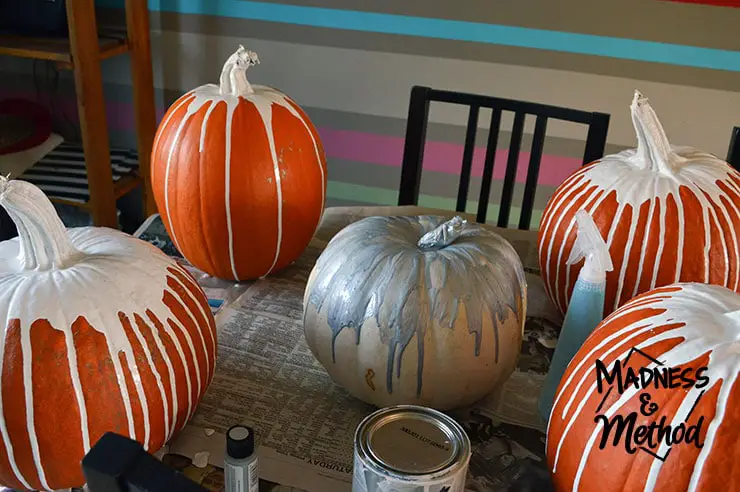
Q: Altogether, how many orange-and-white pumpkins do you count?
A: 4